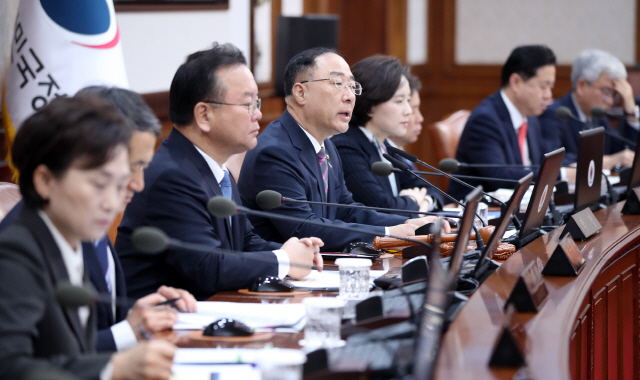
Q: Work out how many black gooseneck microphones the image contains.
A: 10